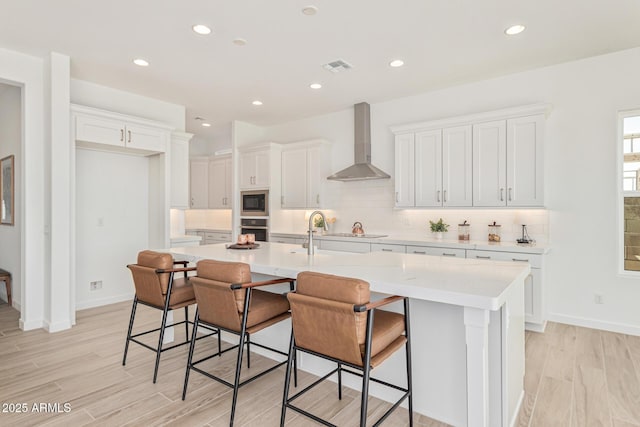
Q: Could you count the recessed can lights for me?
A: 7